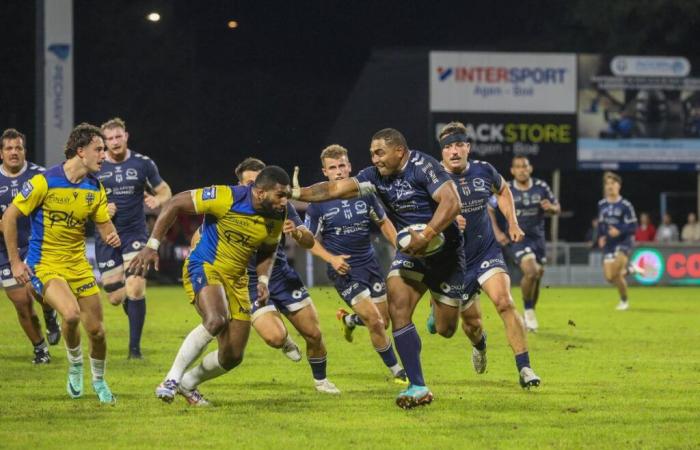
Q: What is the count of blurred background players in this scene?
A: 2